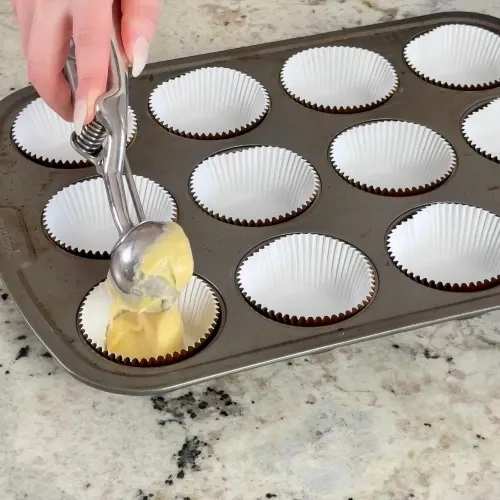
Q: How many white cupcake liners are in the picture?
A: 11